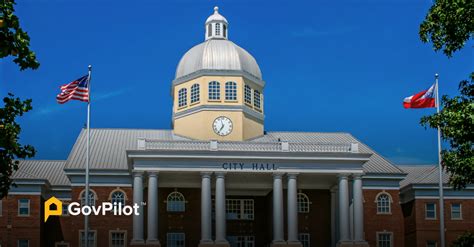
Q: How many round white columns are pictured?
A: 8